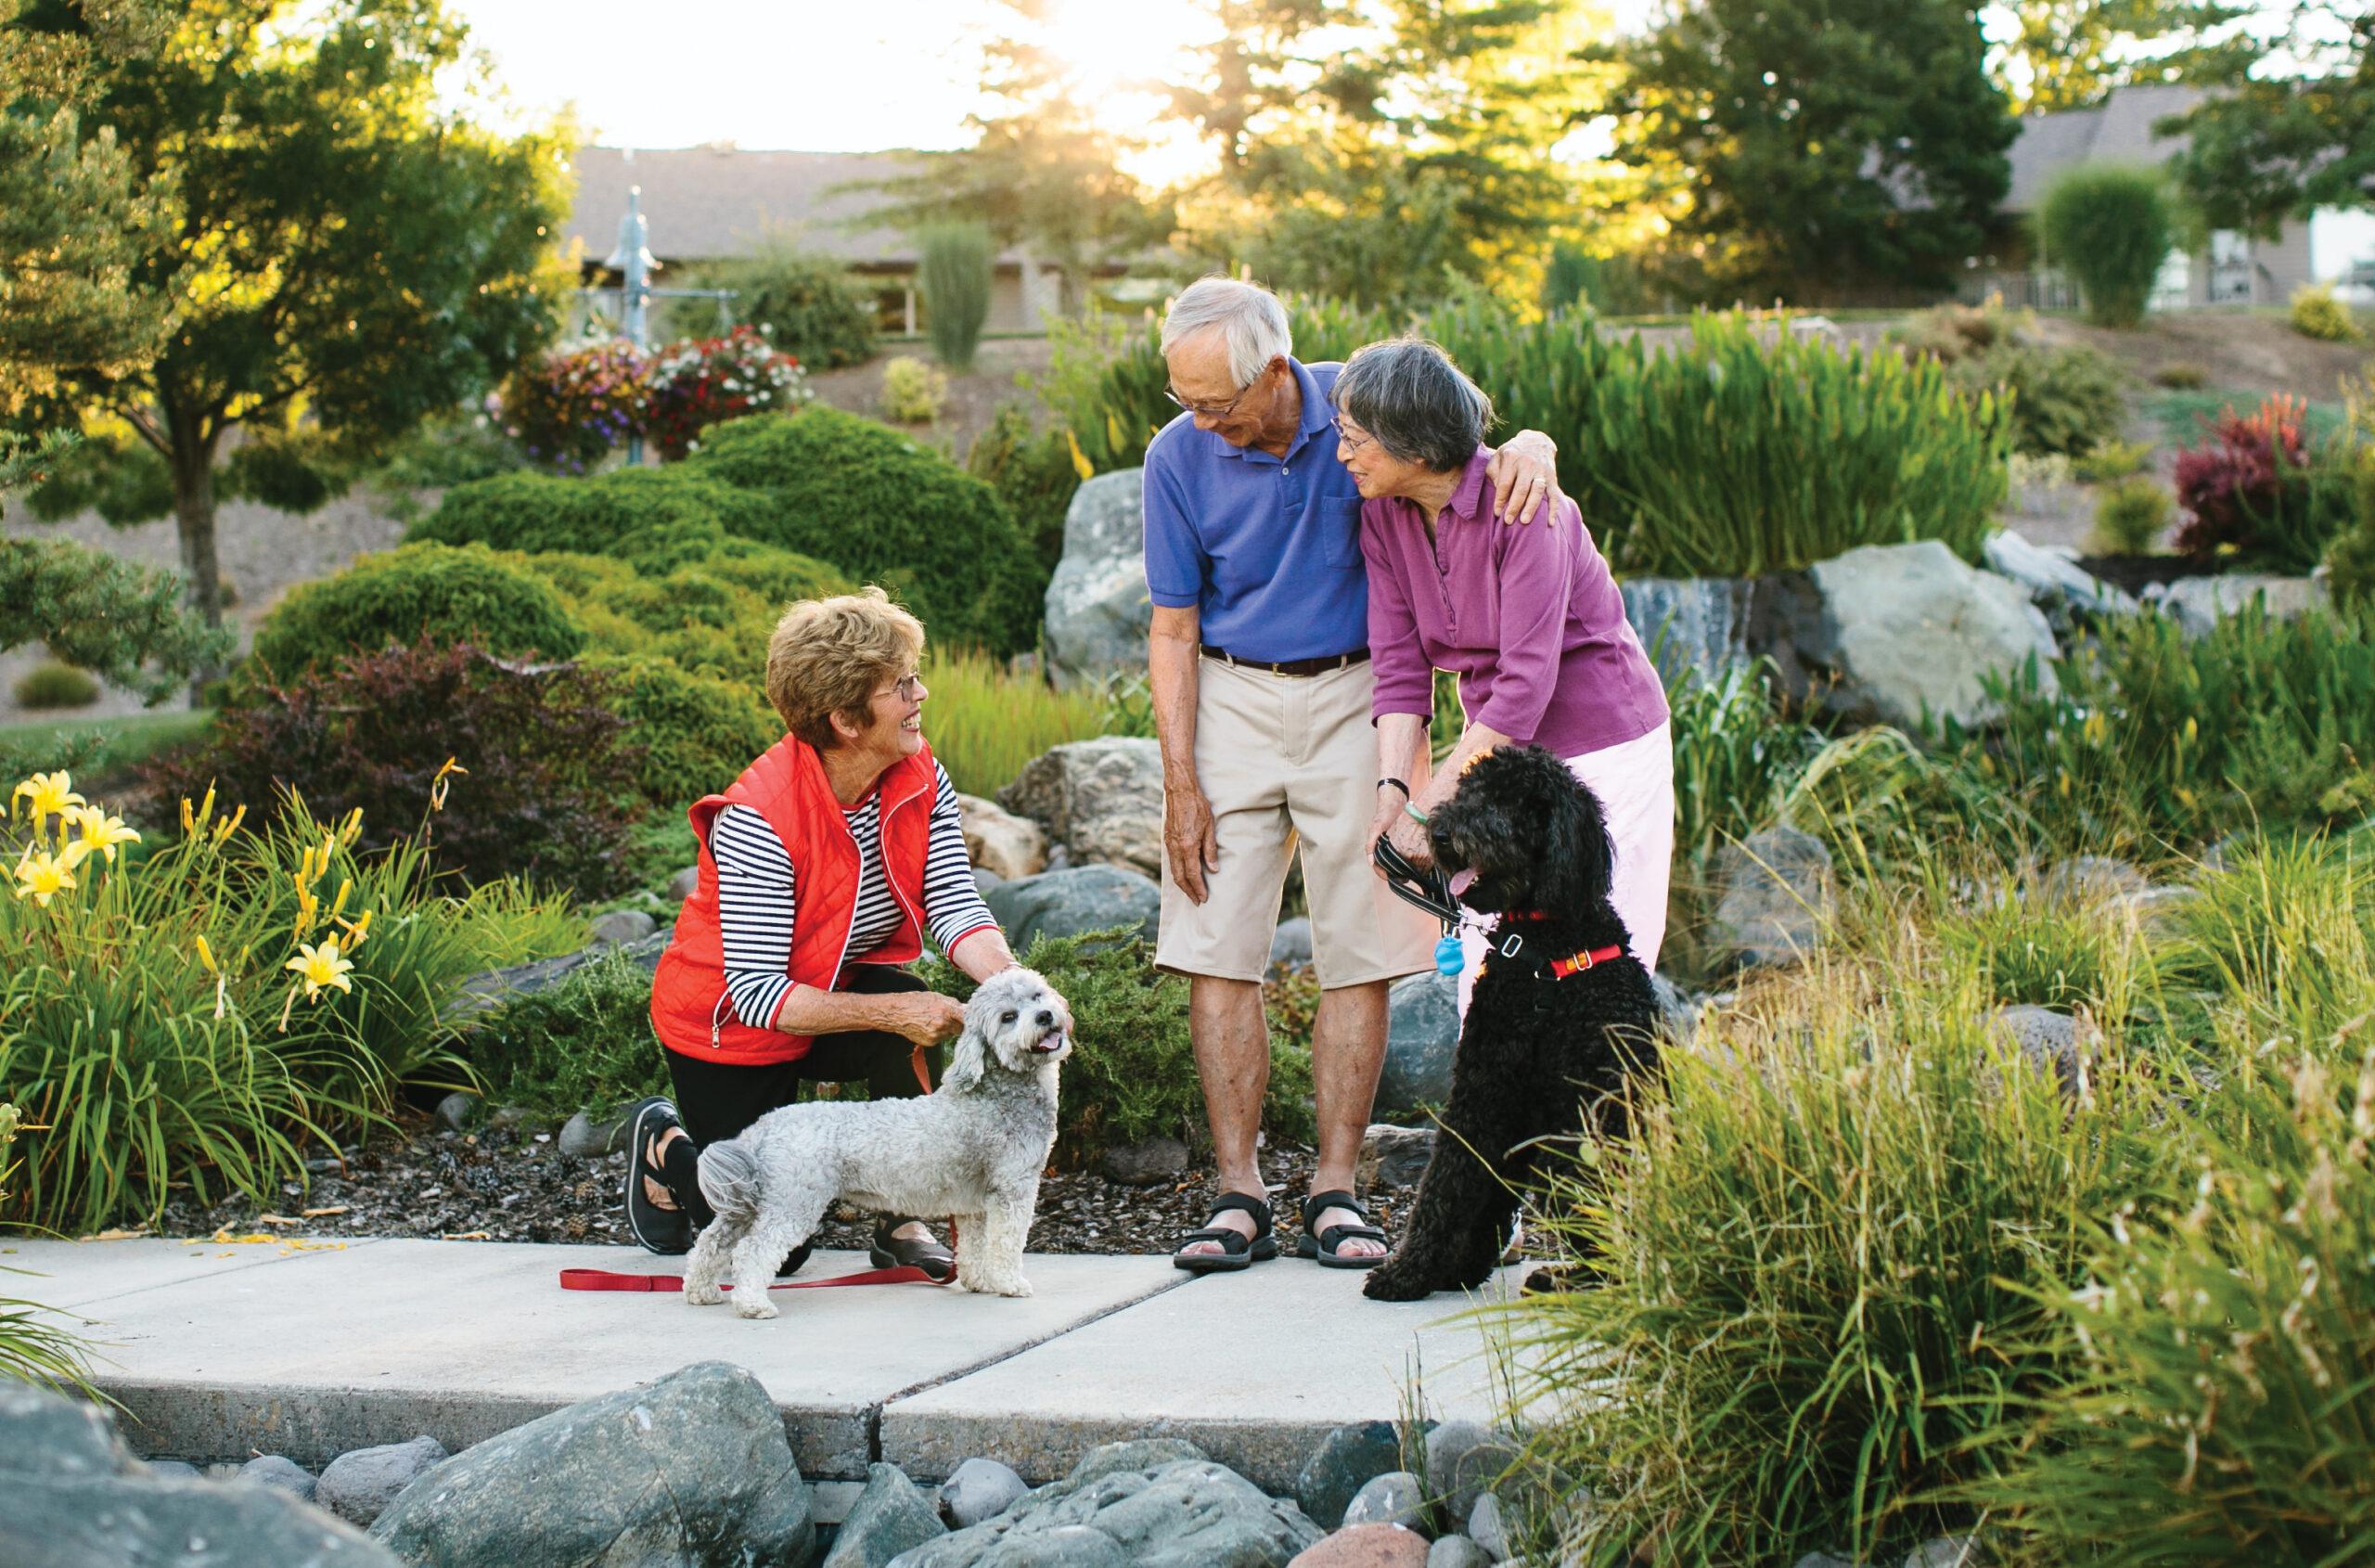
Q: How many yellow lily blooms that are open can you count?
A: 4